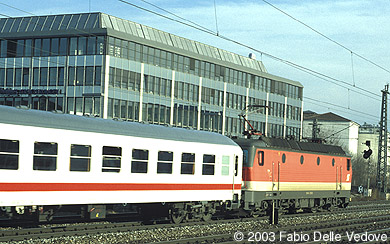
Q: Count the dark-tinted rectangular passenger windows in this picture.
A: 8